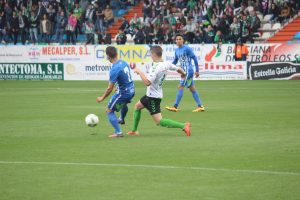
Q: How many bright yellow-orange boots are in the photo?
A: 2